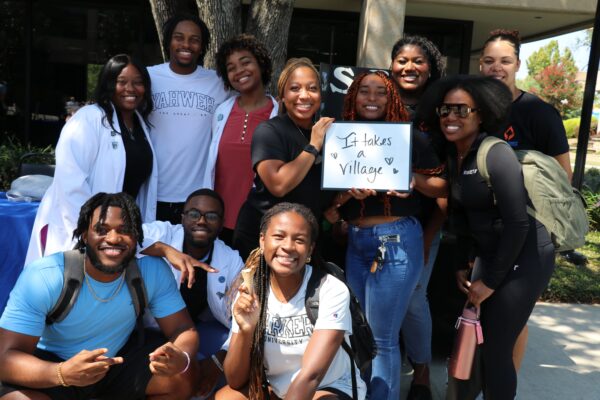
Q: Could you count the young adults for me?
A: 11